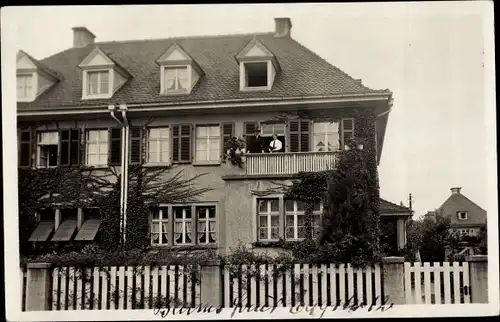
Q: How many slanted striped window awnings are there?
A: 3